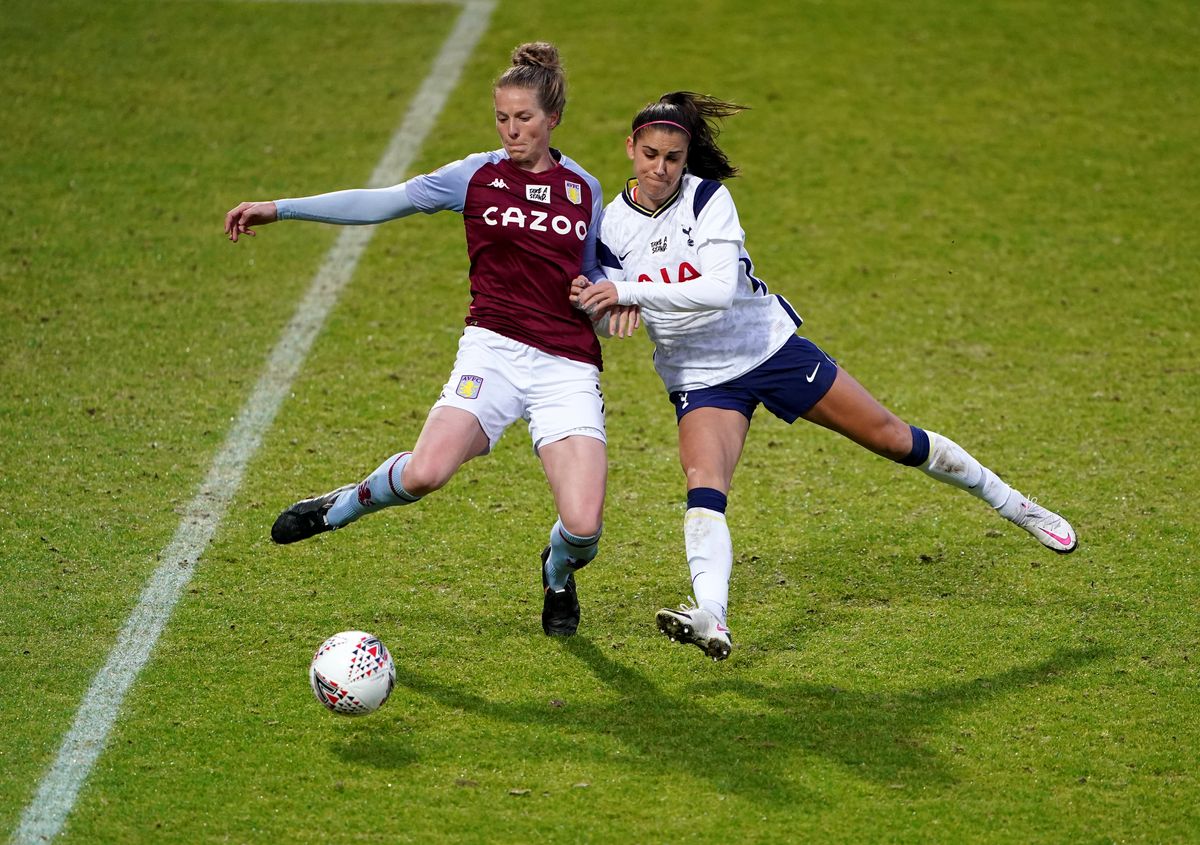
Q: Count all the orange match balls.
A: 0